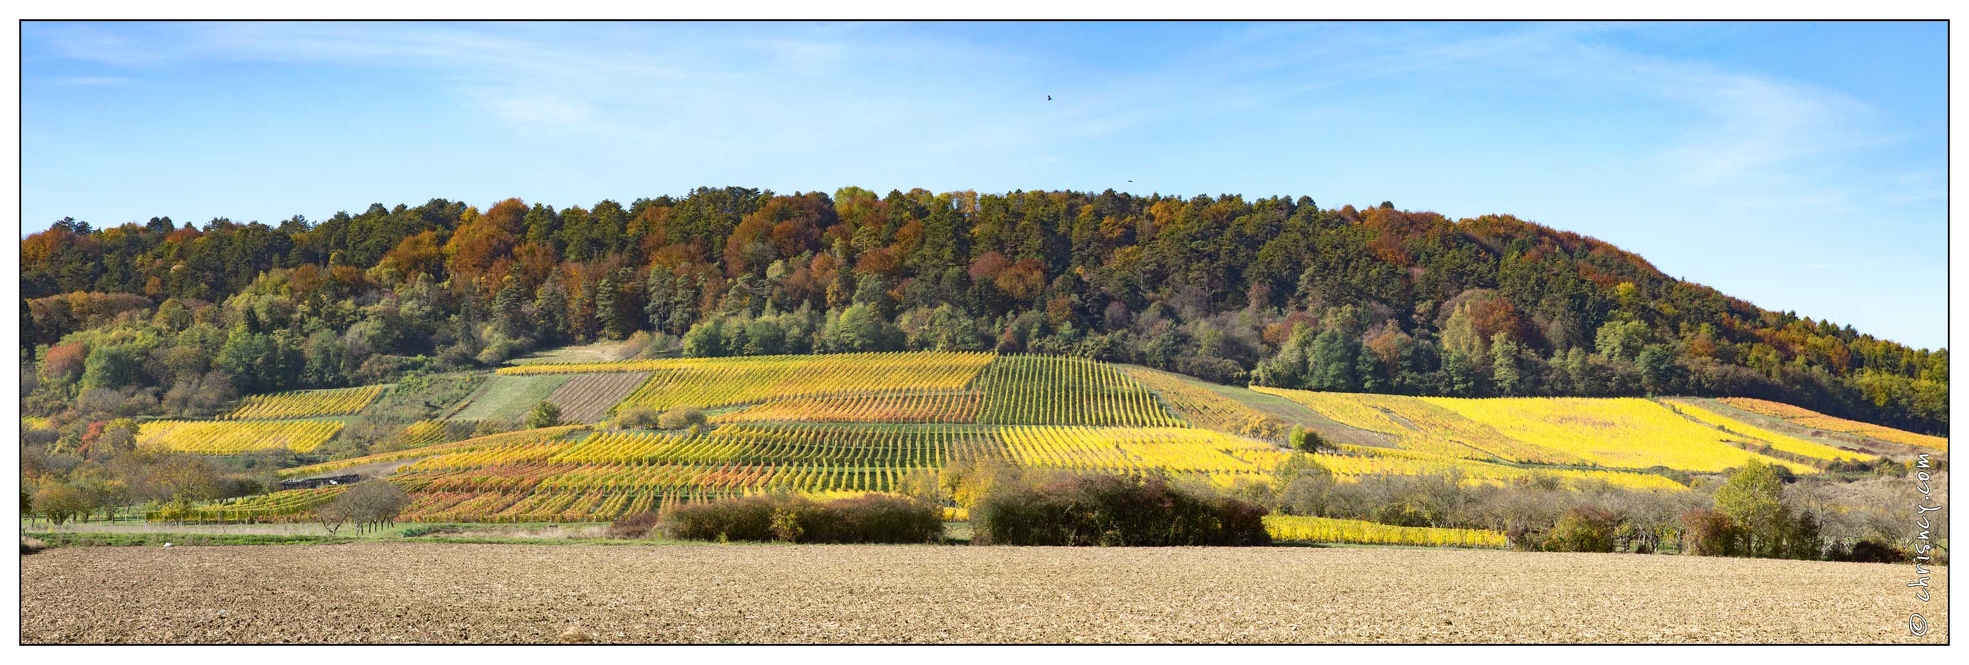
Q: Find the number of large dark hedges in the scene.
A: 2